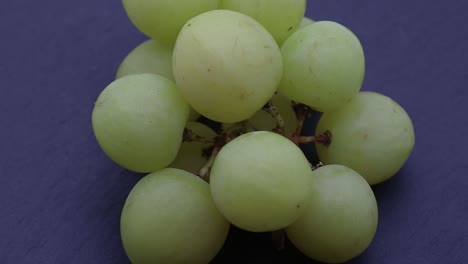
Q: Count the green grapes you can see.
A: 13